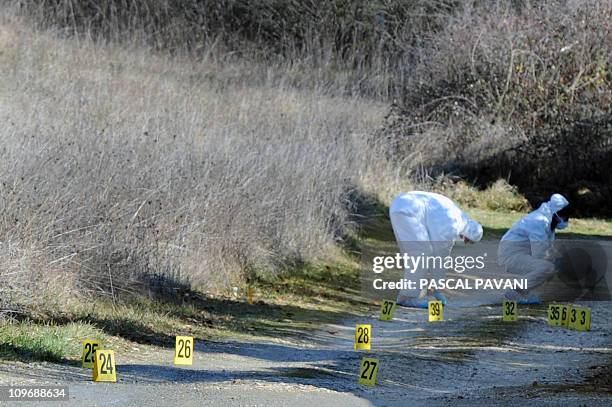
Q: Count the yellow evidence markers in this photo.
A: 12